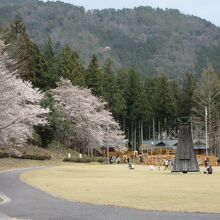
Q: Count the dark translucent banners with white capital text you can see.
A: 0